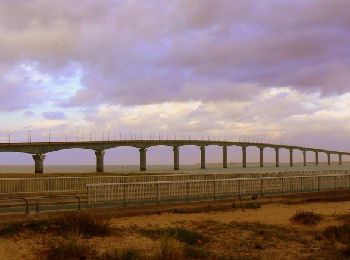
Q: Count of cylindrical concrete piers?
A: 14